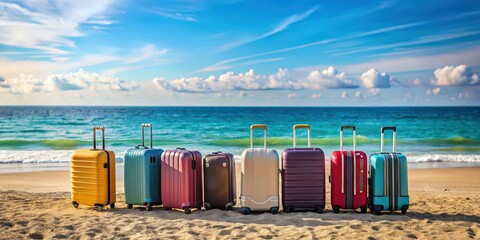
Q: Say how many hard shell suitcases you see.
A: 8